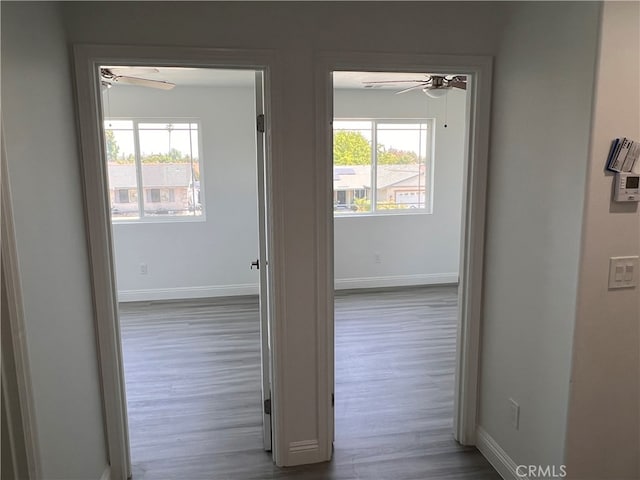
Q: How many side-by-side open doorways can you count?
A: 2